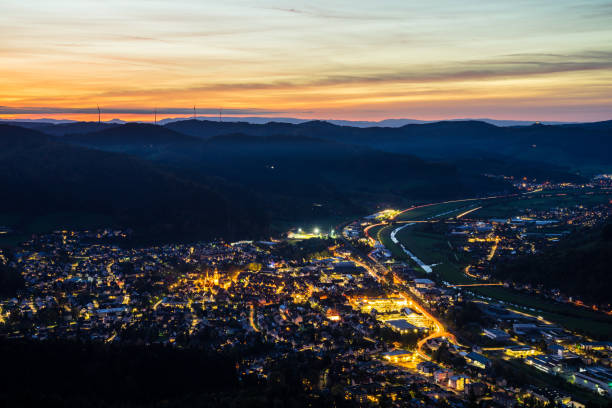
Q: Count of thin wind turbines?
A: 4